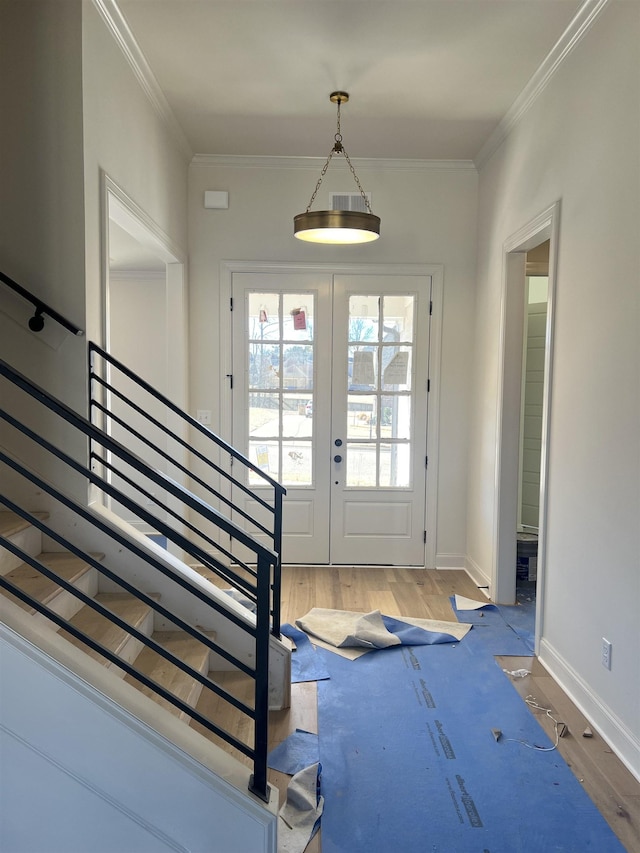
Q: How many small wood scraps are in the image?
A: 3